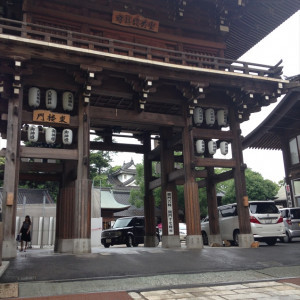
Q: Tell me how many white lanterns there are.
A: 12